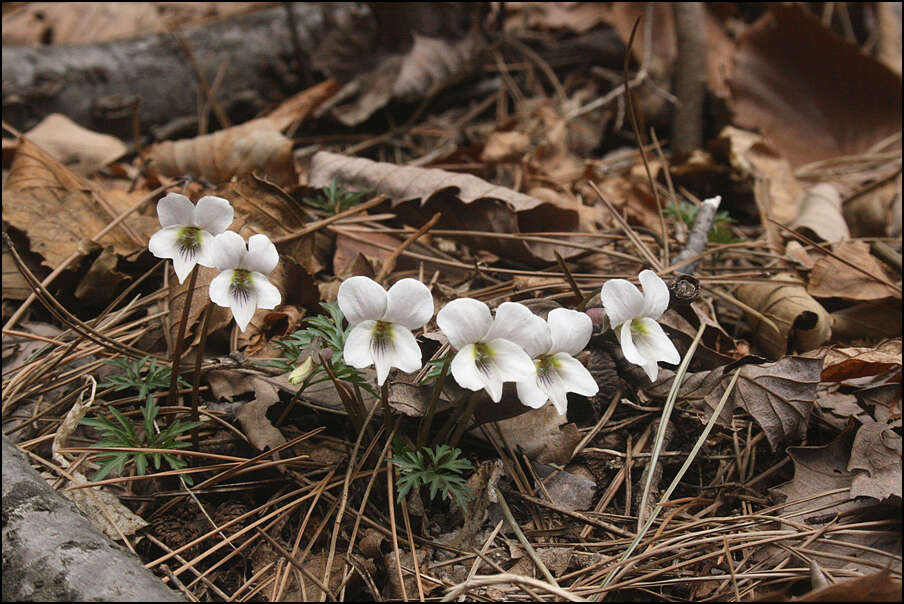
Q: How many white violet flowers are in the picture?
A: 6